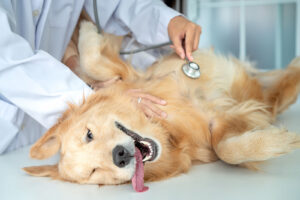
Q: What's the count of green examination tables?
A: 0